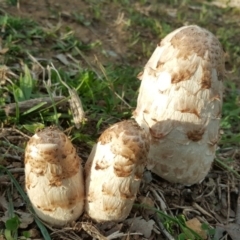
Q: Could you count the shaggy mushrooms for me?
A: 3